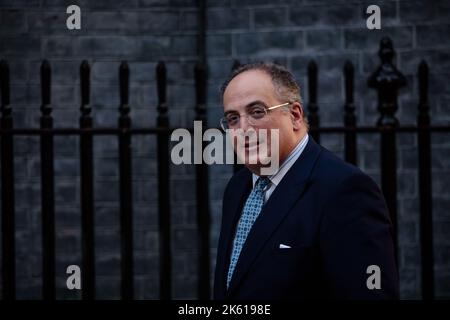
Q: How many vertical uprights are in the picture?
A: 11